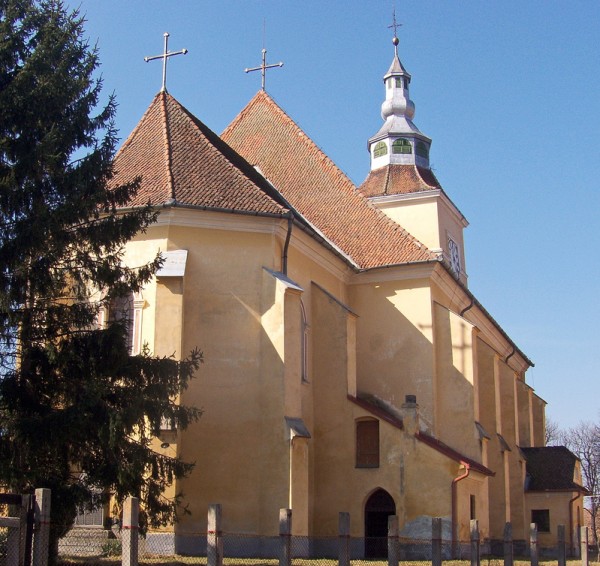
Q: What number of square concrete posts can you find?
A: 12